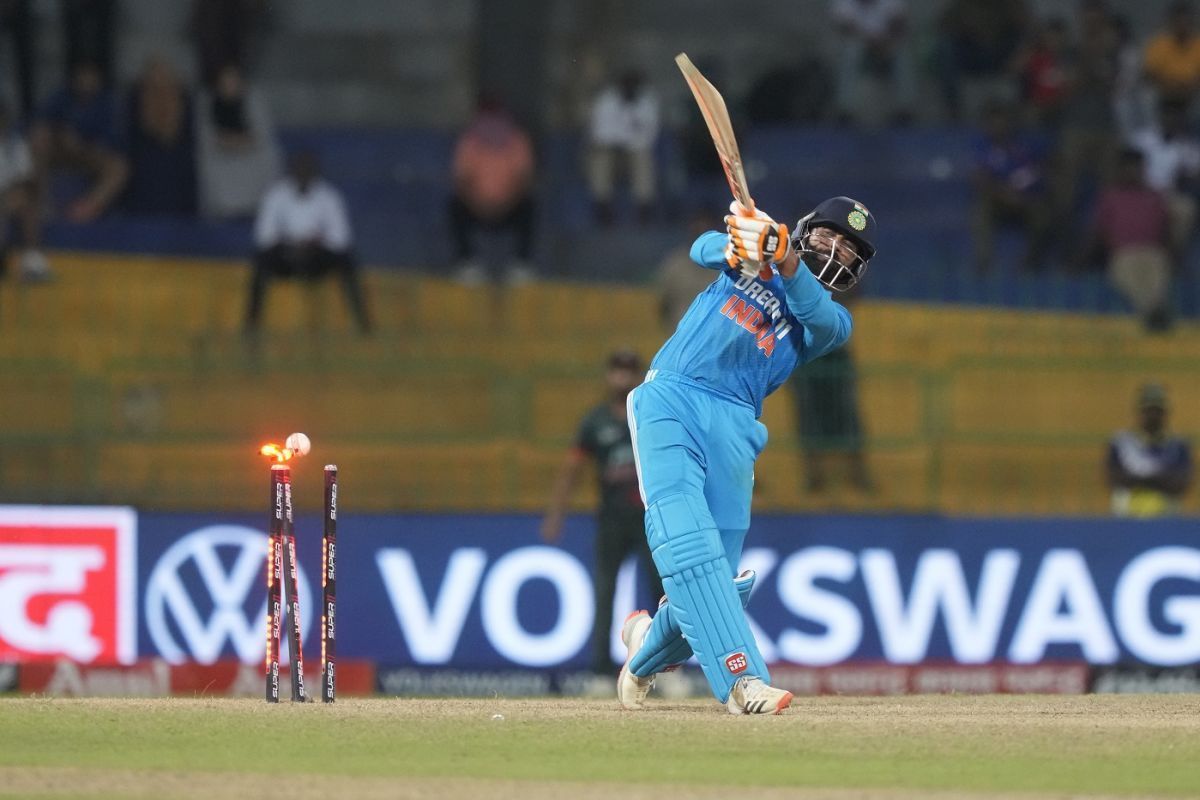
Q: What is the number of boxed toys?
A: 0